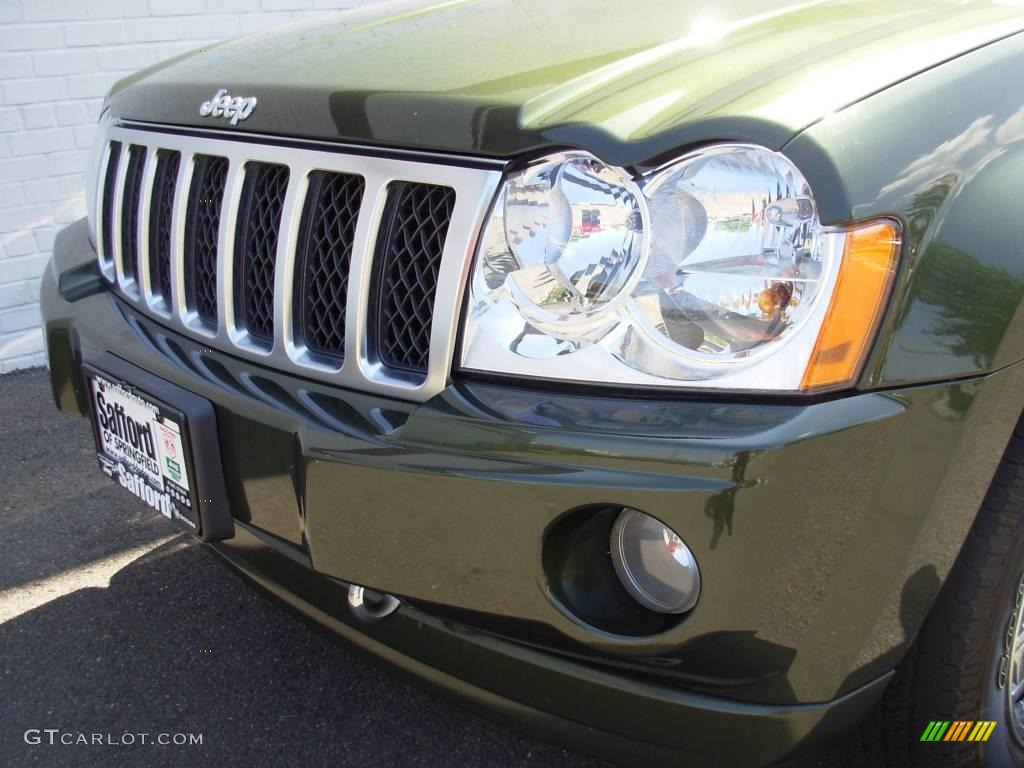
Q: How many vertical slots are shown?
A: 7